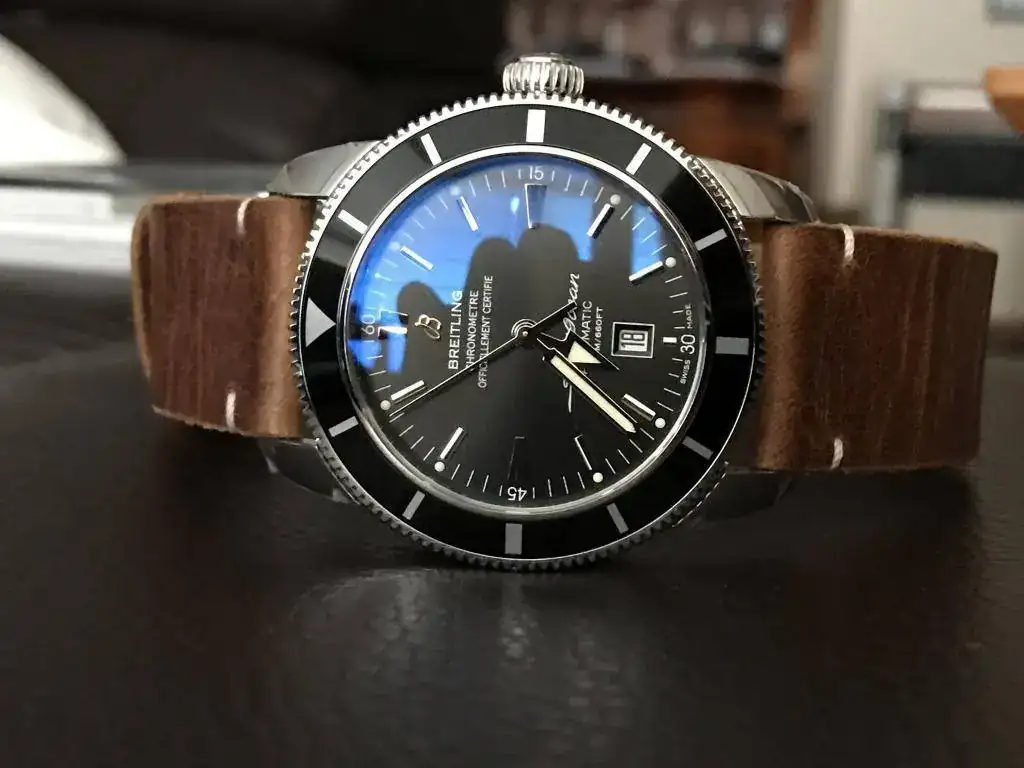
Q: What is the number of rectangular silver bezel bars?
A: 11